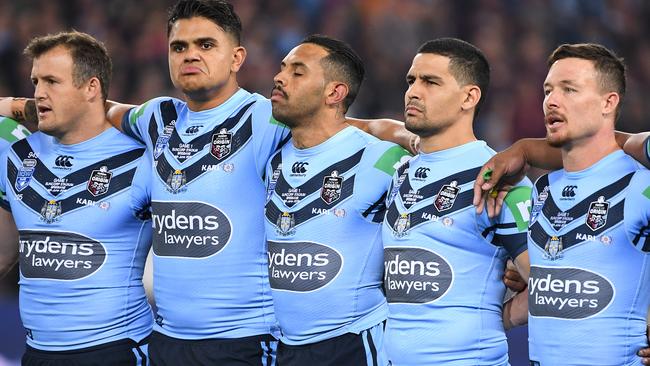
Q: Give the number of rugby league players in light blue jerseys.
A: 5